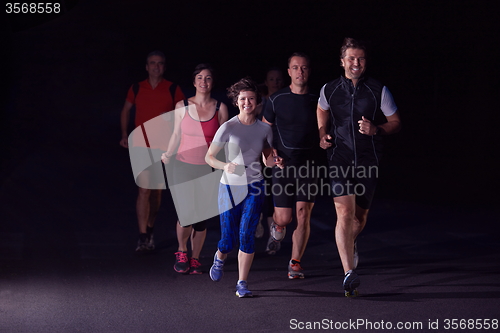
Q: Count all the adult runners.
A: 6